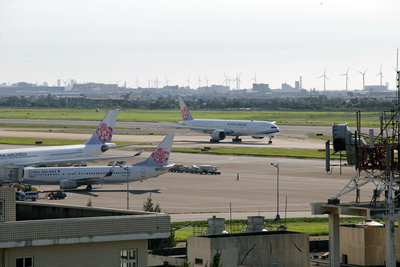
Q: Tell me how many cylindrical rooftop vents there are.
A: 2